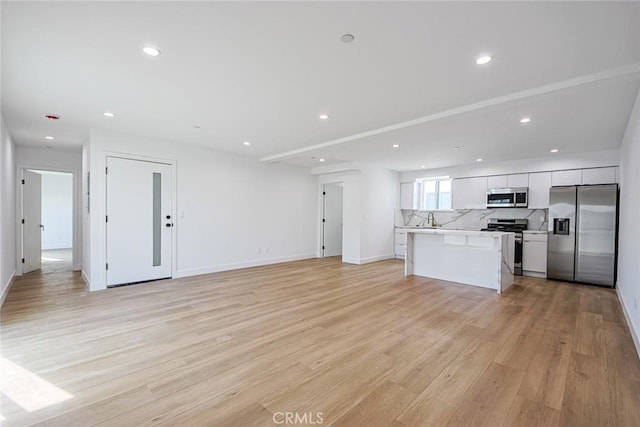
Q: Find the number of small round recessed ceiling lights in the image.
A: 12